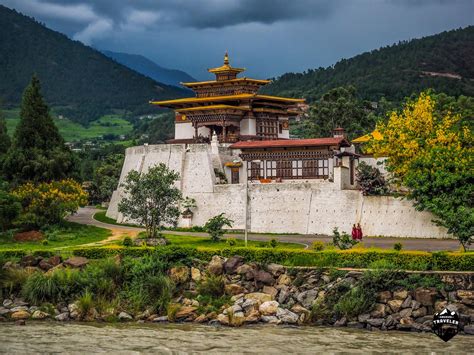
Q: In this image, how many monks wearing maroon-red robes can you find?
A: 2